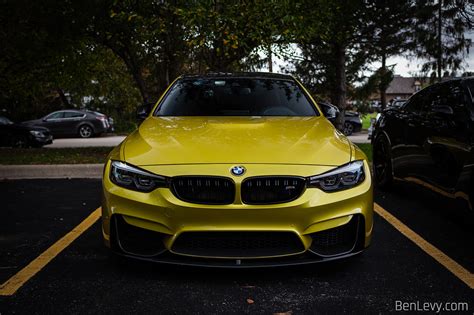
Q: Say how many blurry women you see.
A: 0